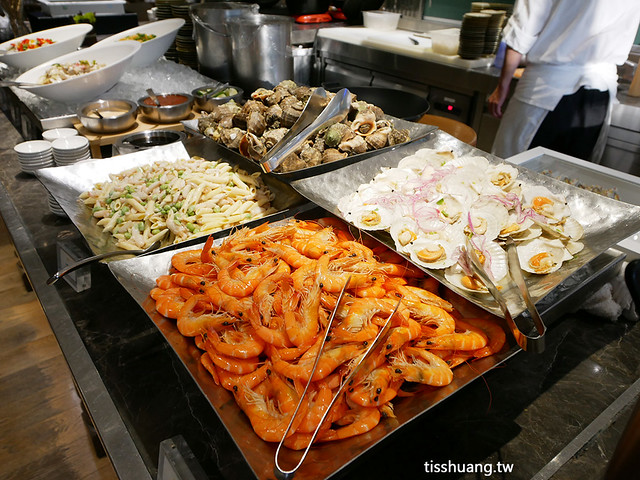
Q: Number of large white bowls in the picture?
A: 3